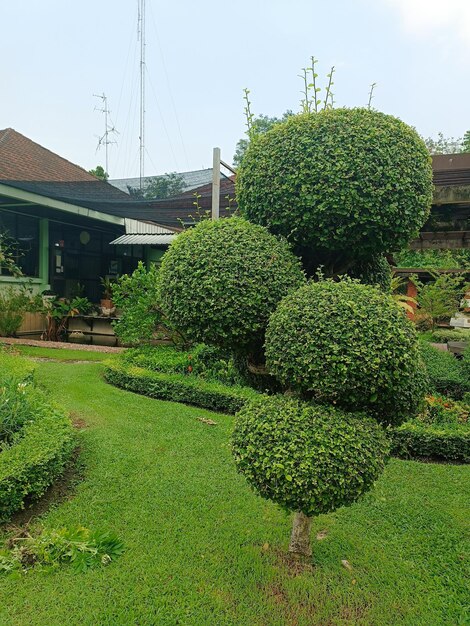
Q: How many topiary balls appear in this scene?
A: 4